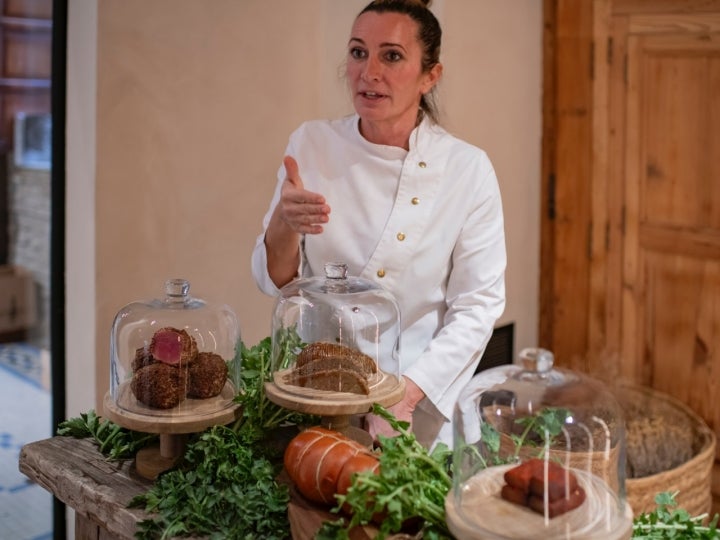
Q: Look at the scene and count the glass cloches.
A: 3